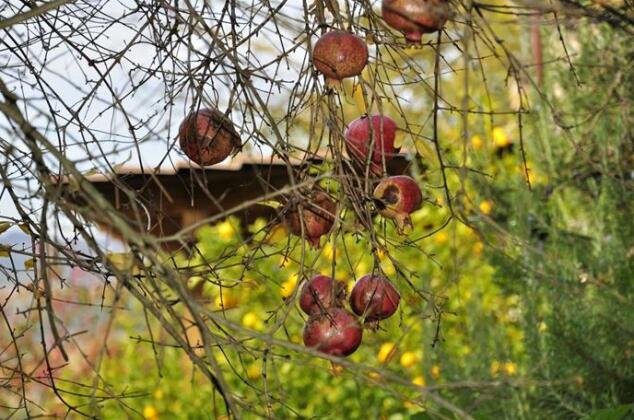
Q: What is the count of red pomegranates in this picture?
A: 9